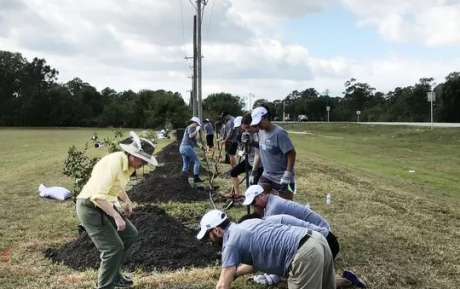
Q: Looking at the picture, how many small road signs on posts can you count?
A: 3